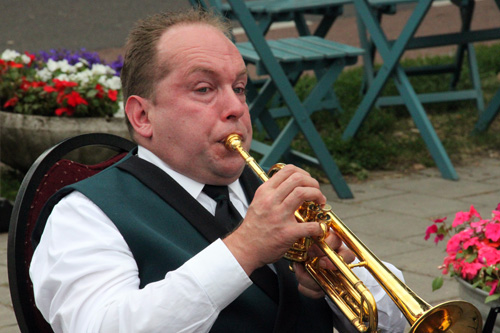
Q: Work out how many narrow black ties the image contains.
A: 1